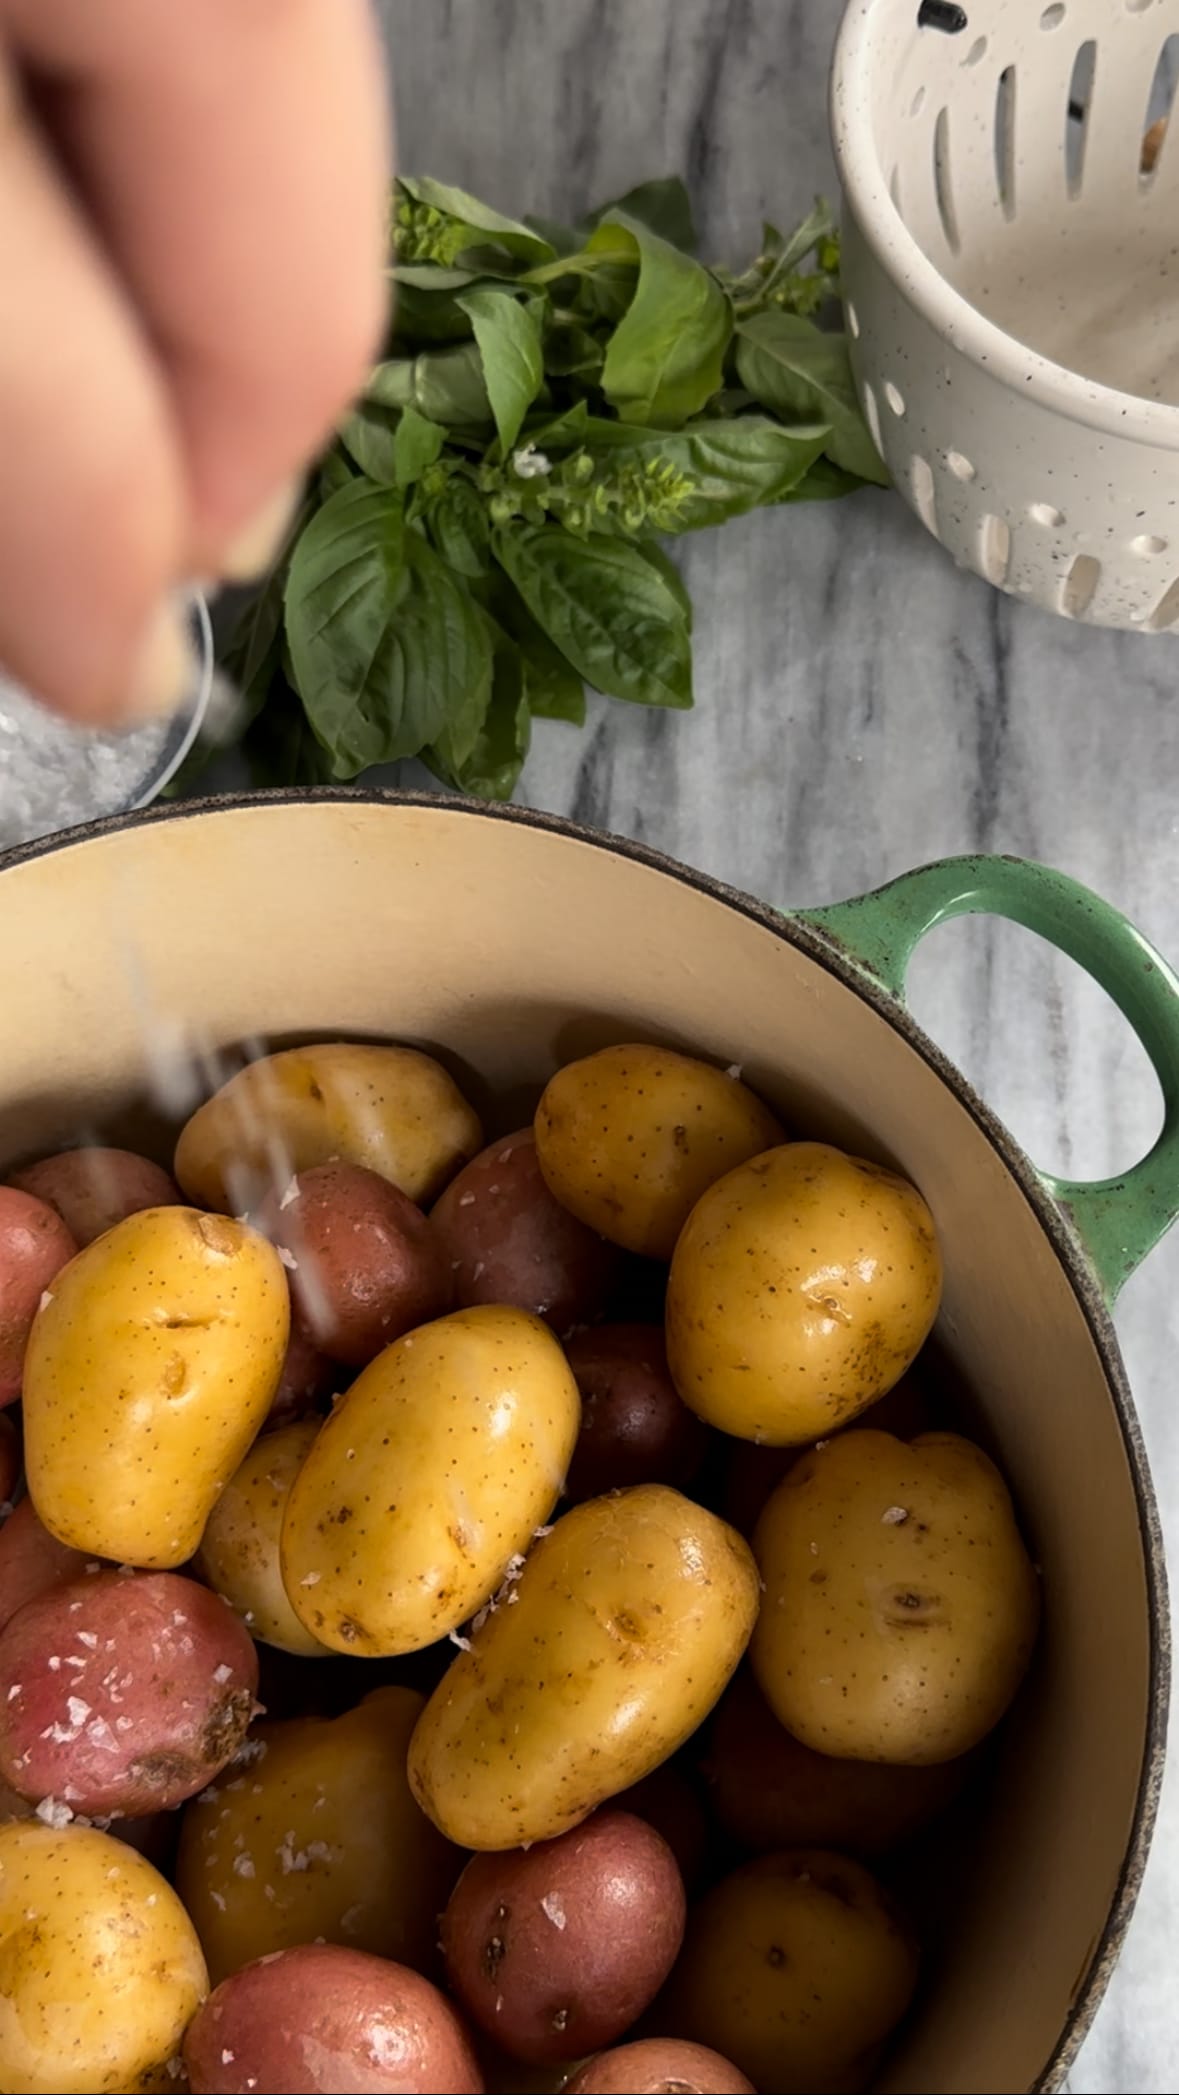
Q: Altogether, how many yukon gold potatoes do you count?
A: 11